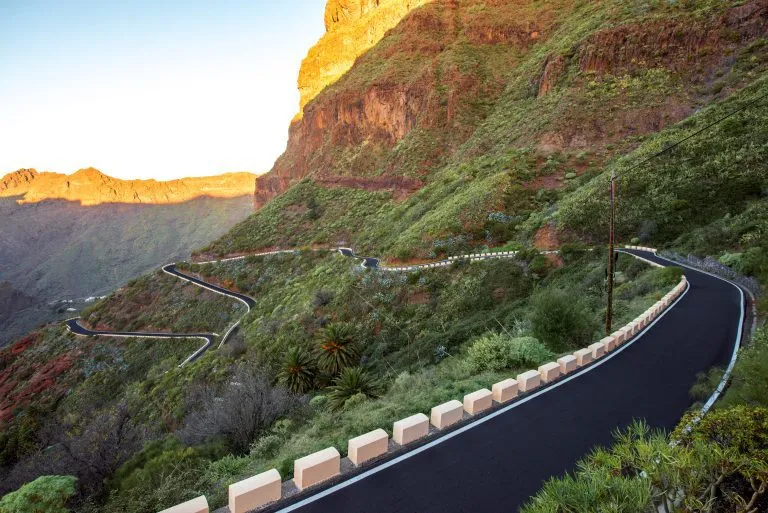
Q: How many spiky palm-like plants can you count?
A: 3